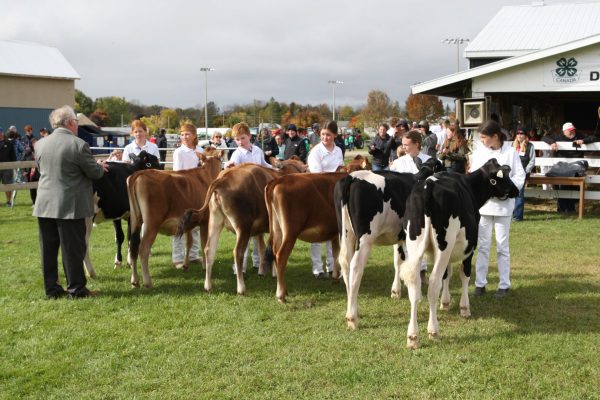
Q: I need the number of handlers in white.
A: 6